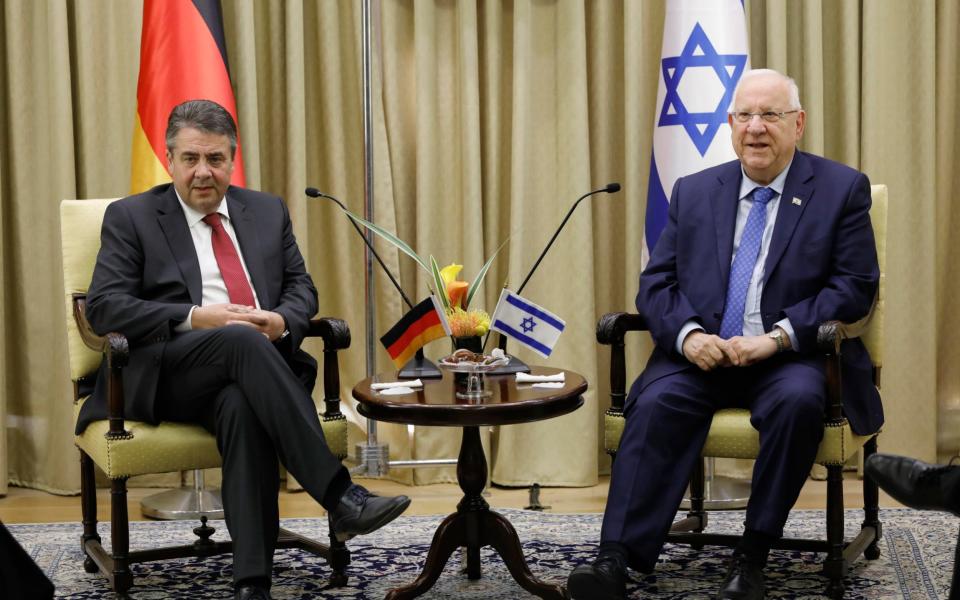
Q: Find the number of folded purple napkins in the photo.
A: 0